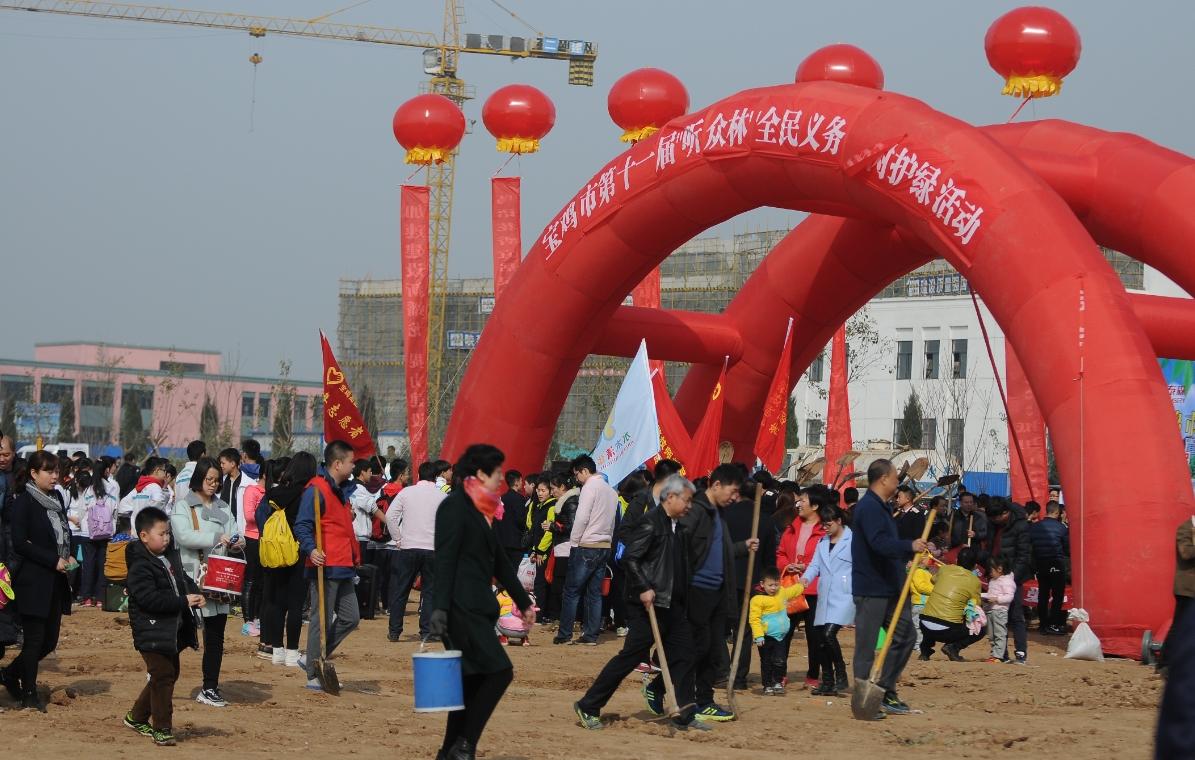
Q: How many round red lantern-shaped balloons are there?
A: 5